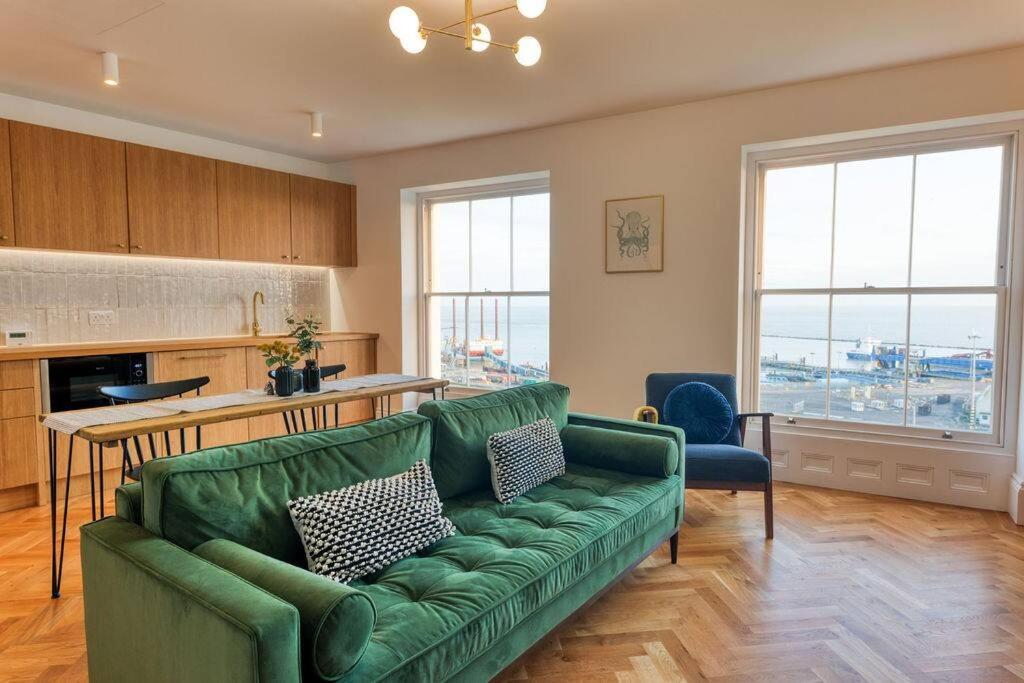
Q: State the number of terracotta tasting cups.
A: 0